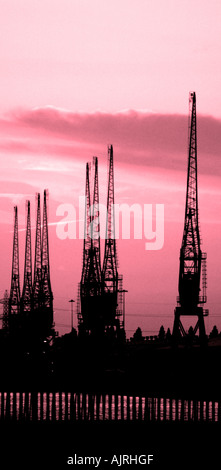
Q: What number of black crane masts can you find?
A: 8